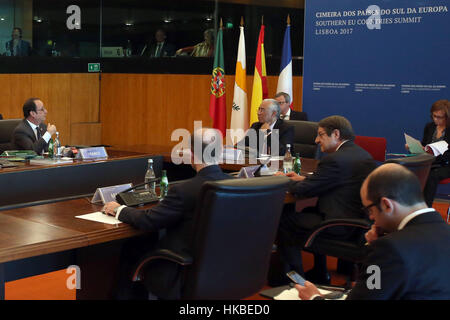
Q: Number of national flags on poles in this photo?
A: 4